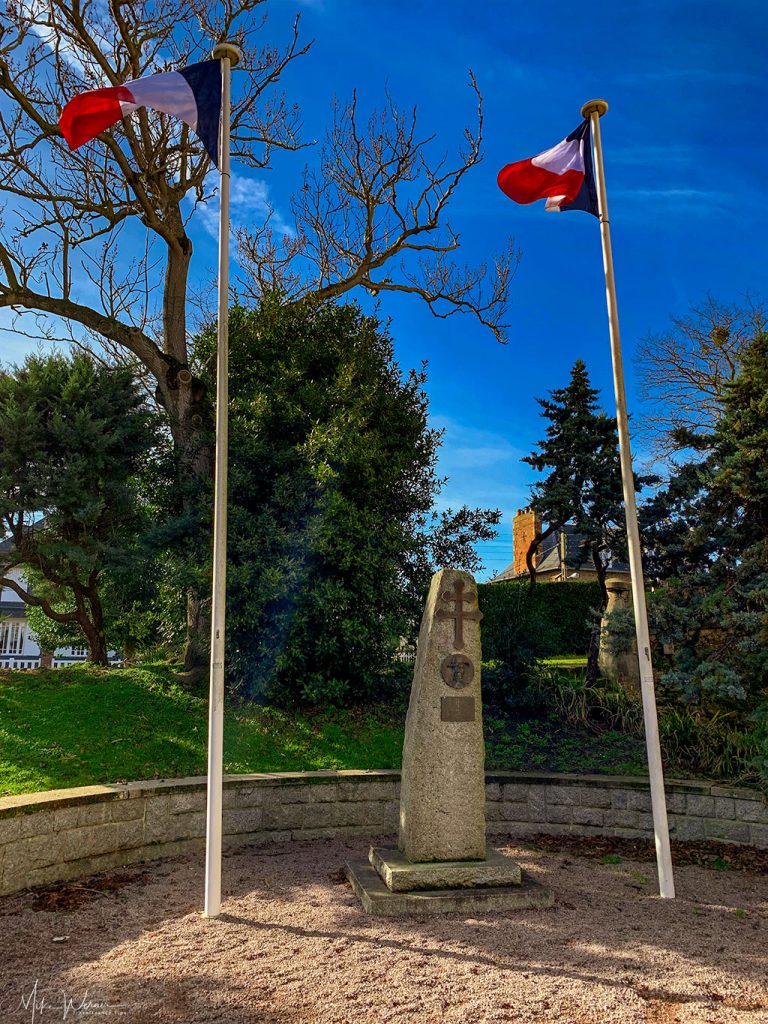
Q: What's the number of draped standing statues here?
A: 0